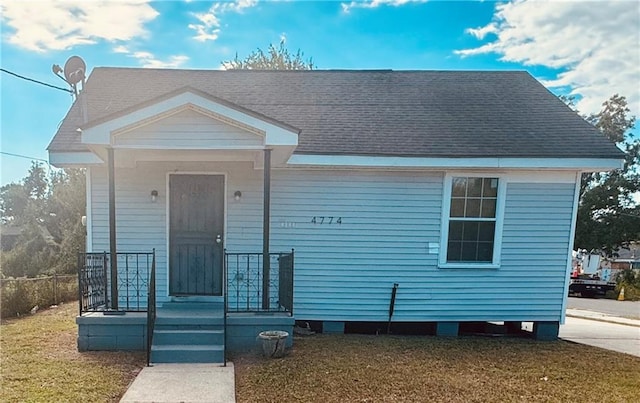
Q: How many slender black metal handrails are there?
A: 2